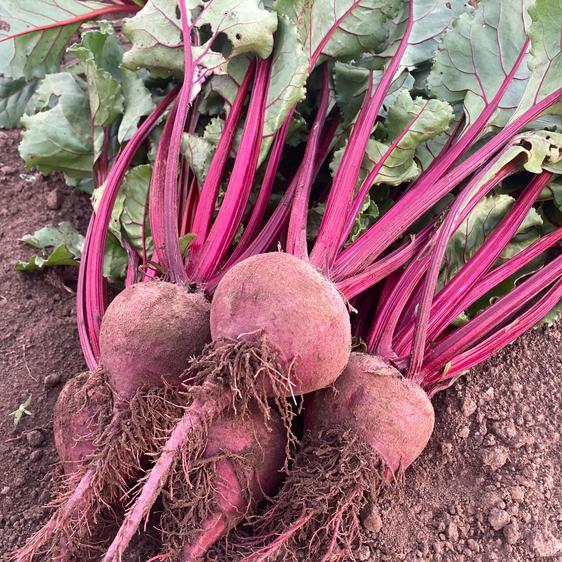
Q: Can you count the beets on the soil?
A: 5